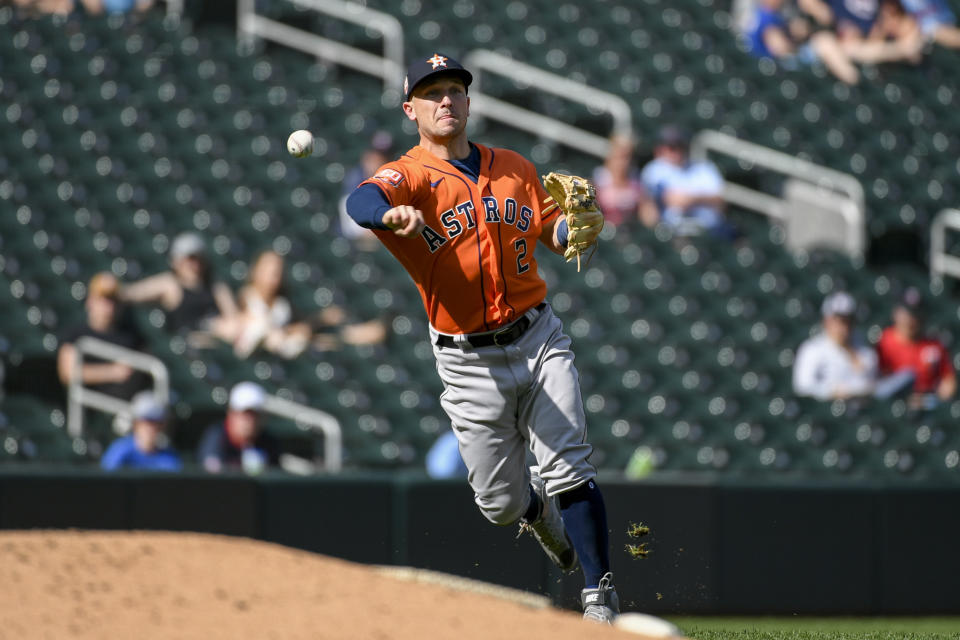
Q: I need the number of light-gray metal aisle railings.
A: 6